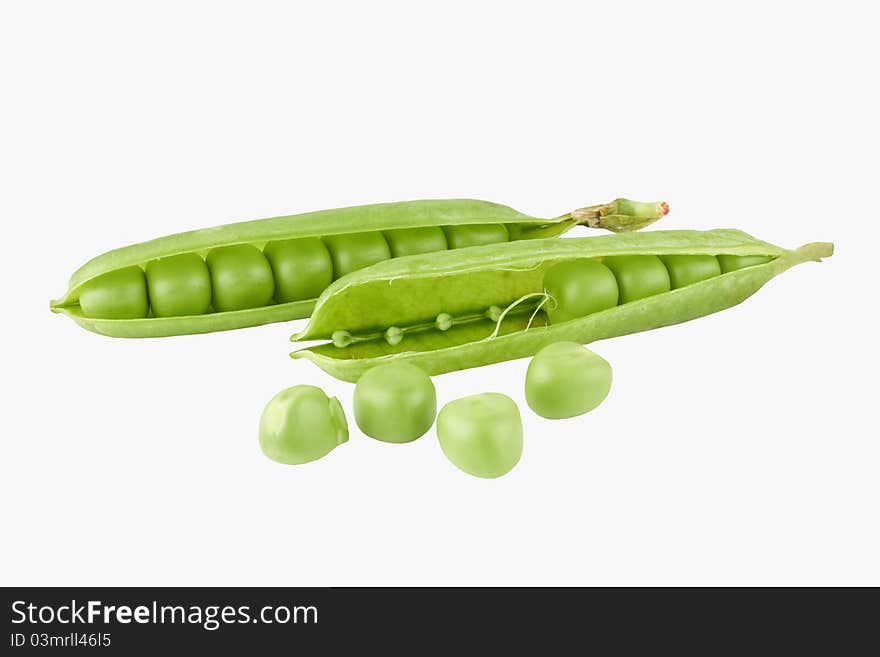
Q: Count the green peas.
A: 15